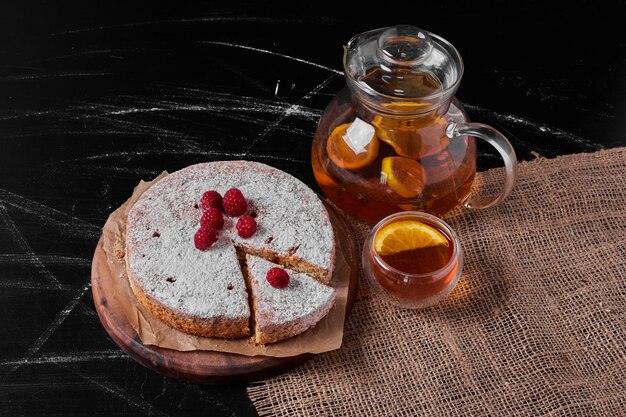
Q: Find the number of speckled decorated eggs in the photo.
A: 0